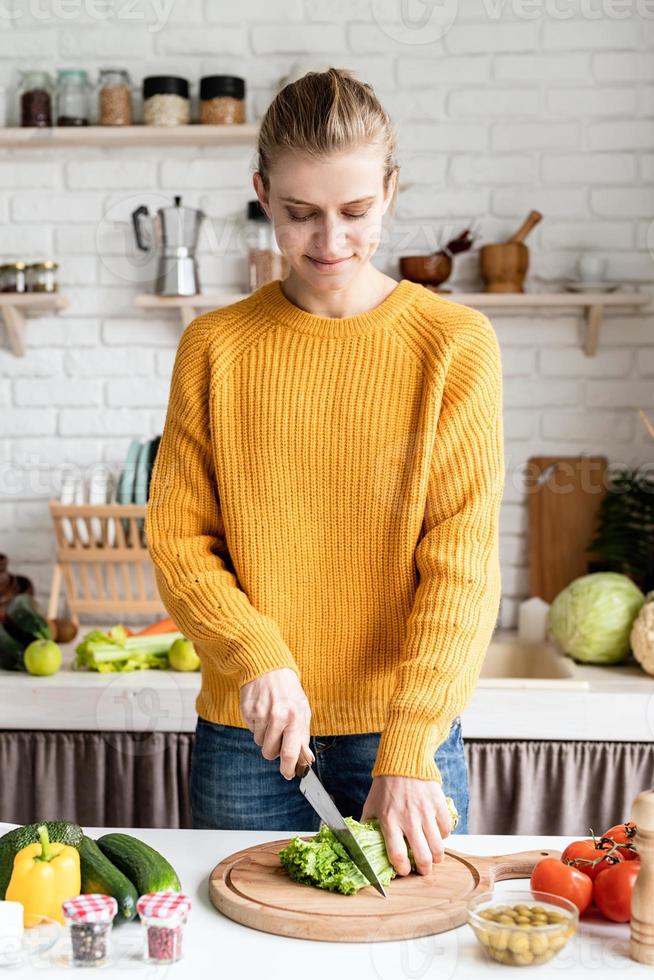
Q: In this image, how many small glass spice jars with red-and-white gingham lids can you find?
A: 2